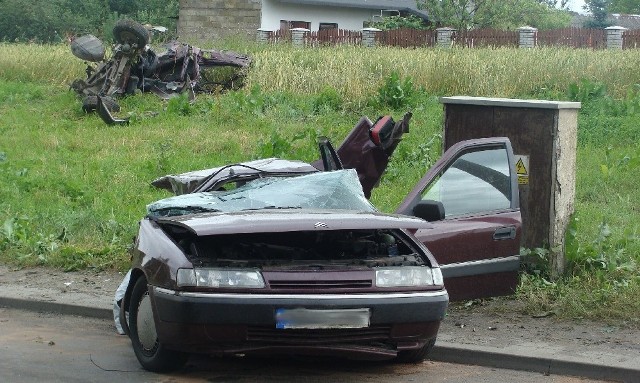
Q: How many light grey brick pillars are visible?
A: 6